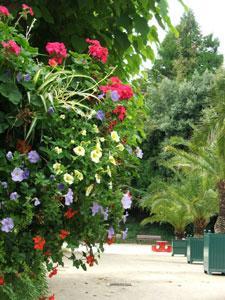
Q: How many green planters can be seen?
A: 3